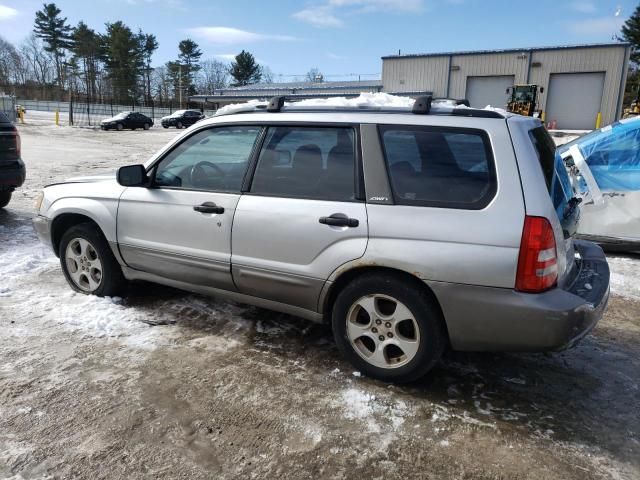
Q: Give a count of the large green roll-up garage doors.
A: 0